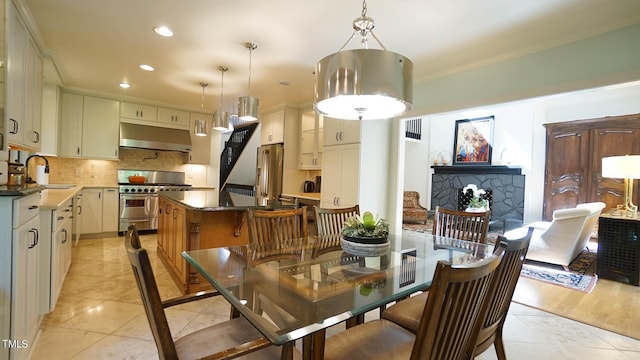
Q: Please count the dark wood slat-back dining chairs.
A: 6